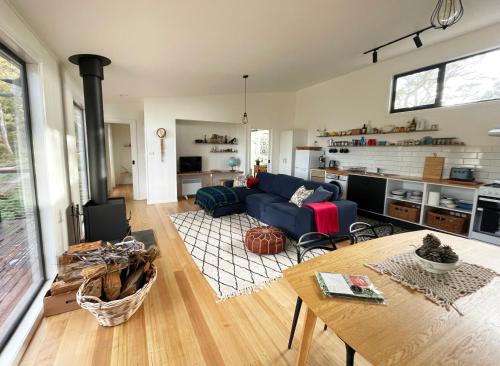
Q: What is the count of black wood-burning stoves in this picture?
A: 1